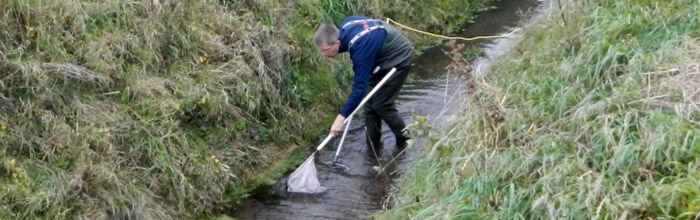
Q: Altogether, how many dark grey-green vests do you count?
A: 1